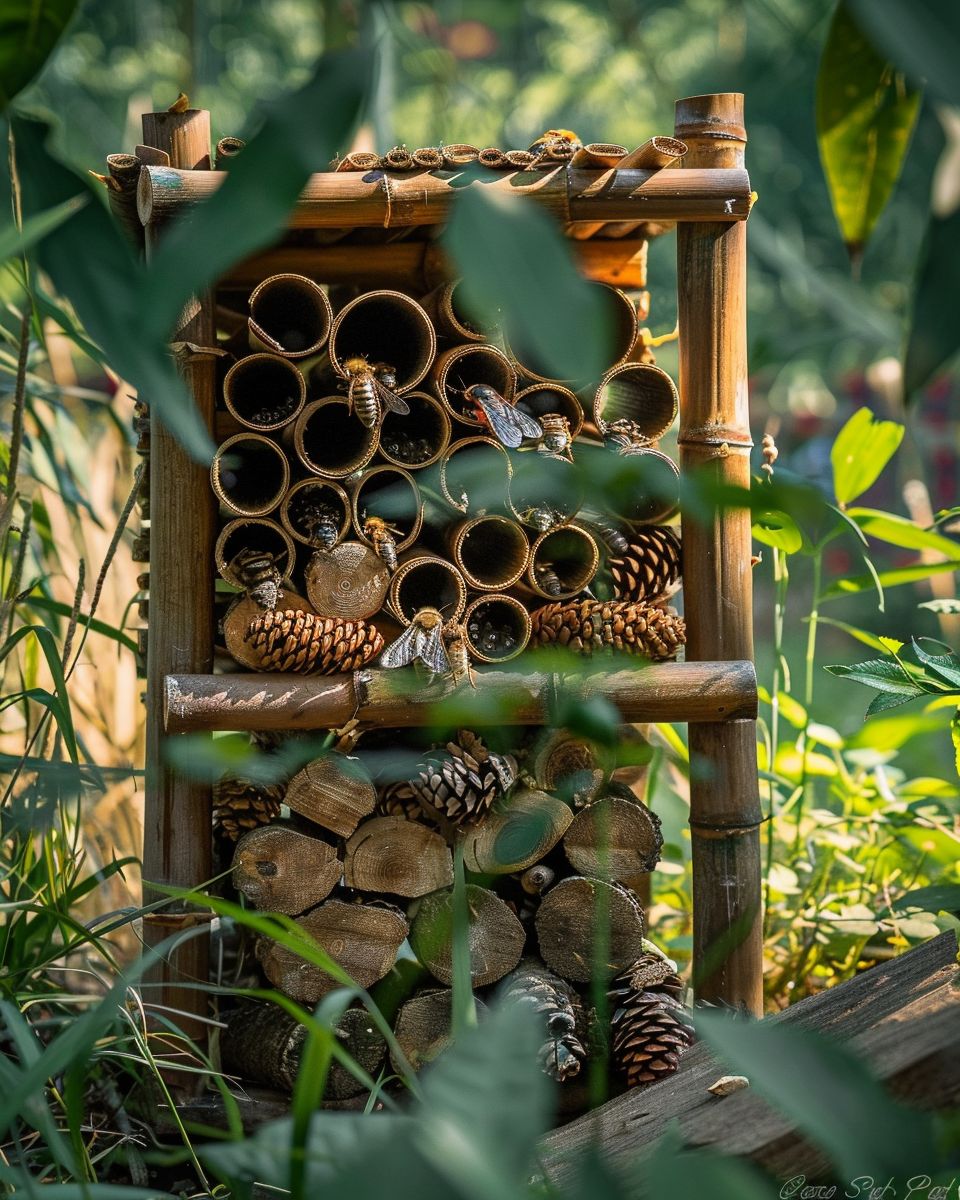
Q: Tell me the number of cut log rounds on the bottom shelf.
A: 11